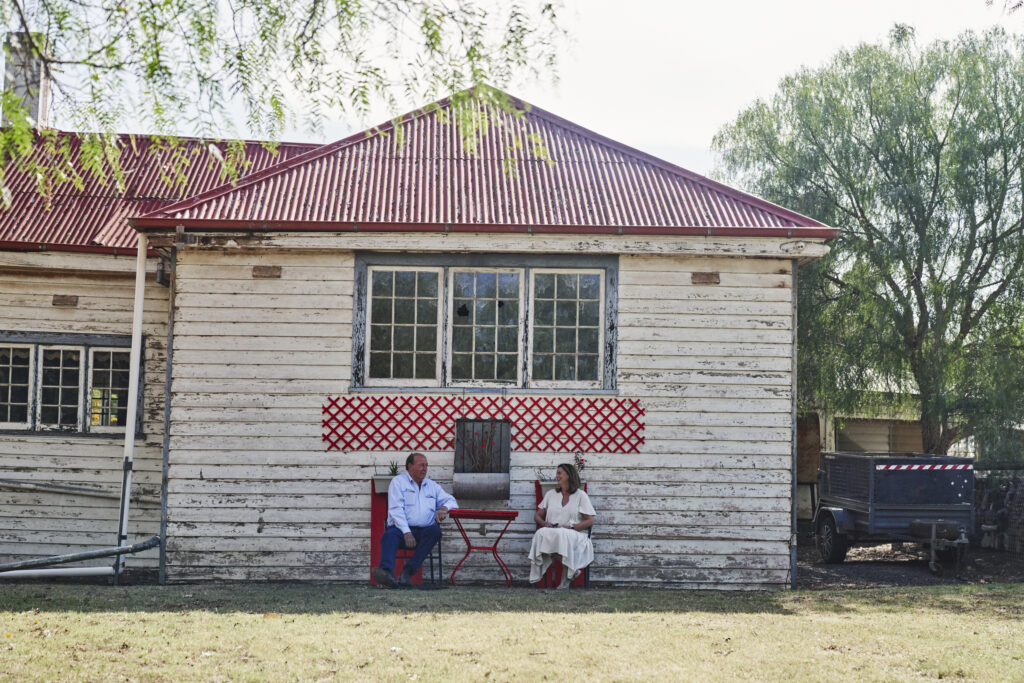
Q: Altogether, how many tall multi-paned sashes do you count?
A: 6